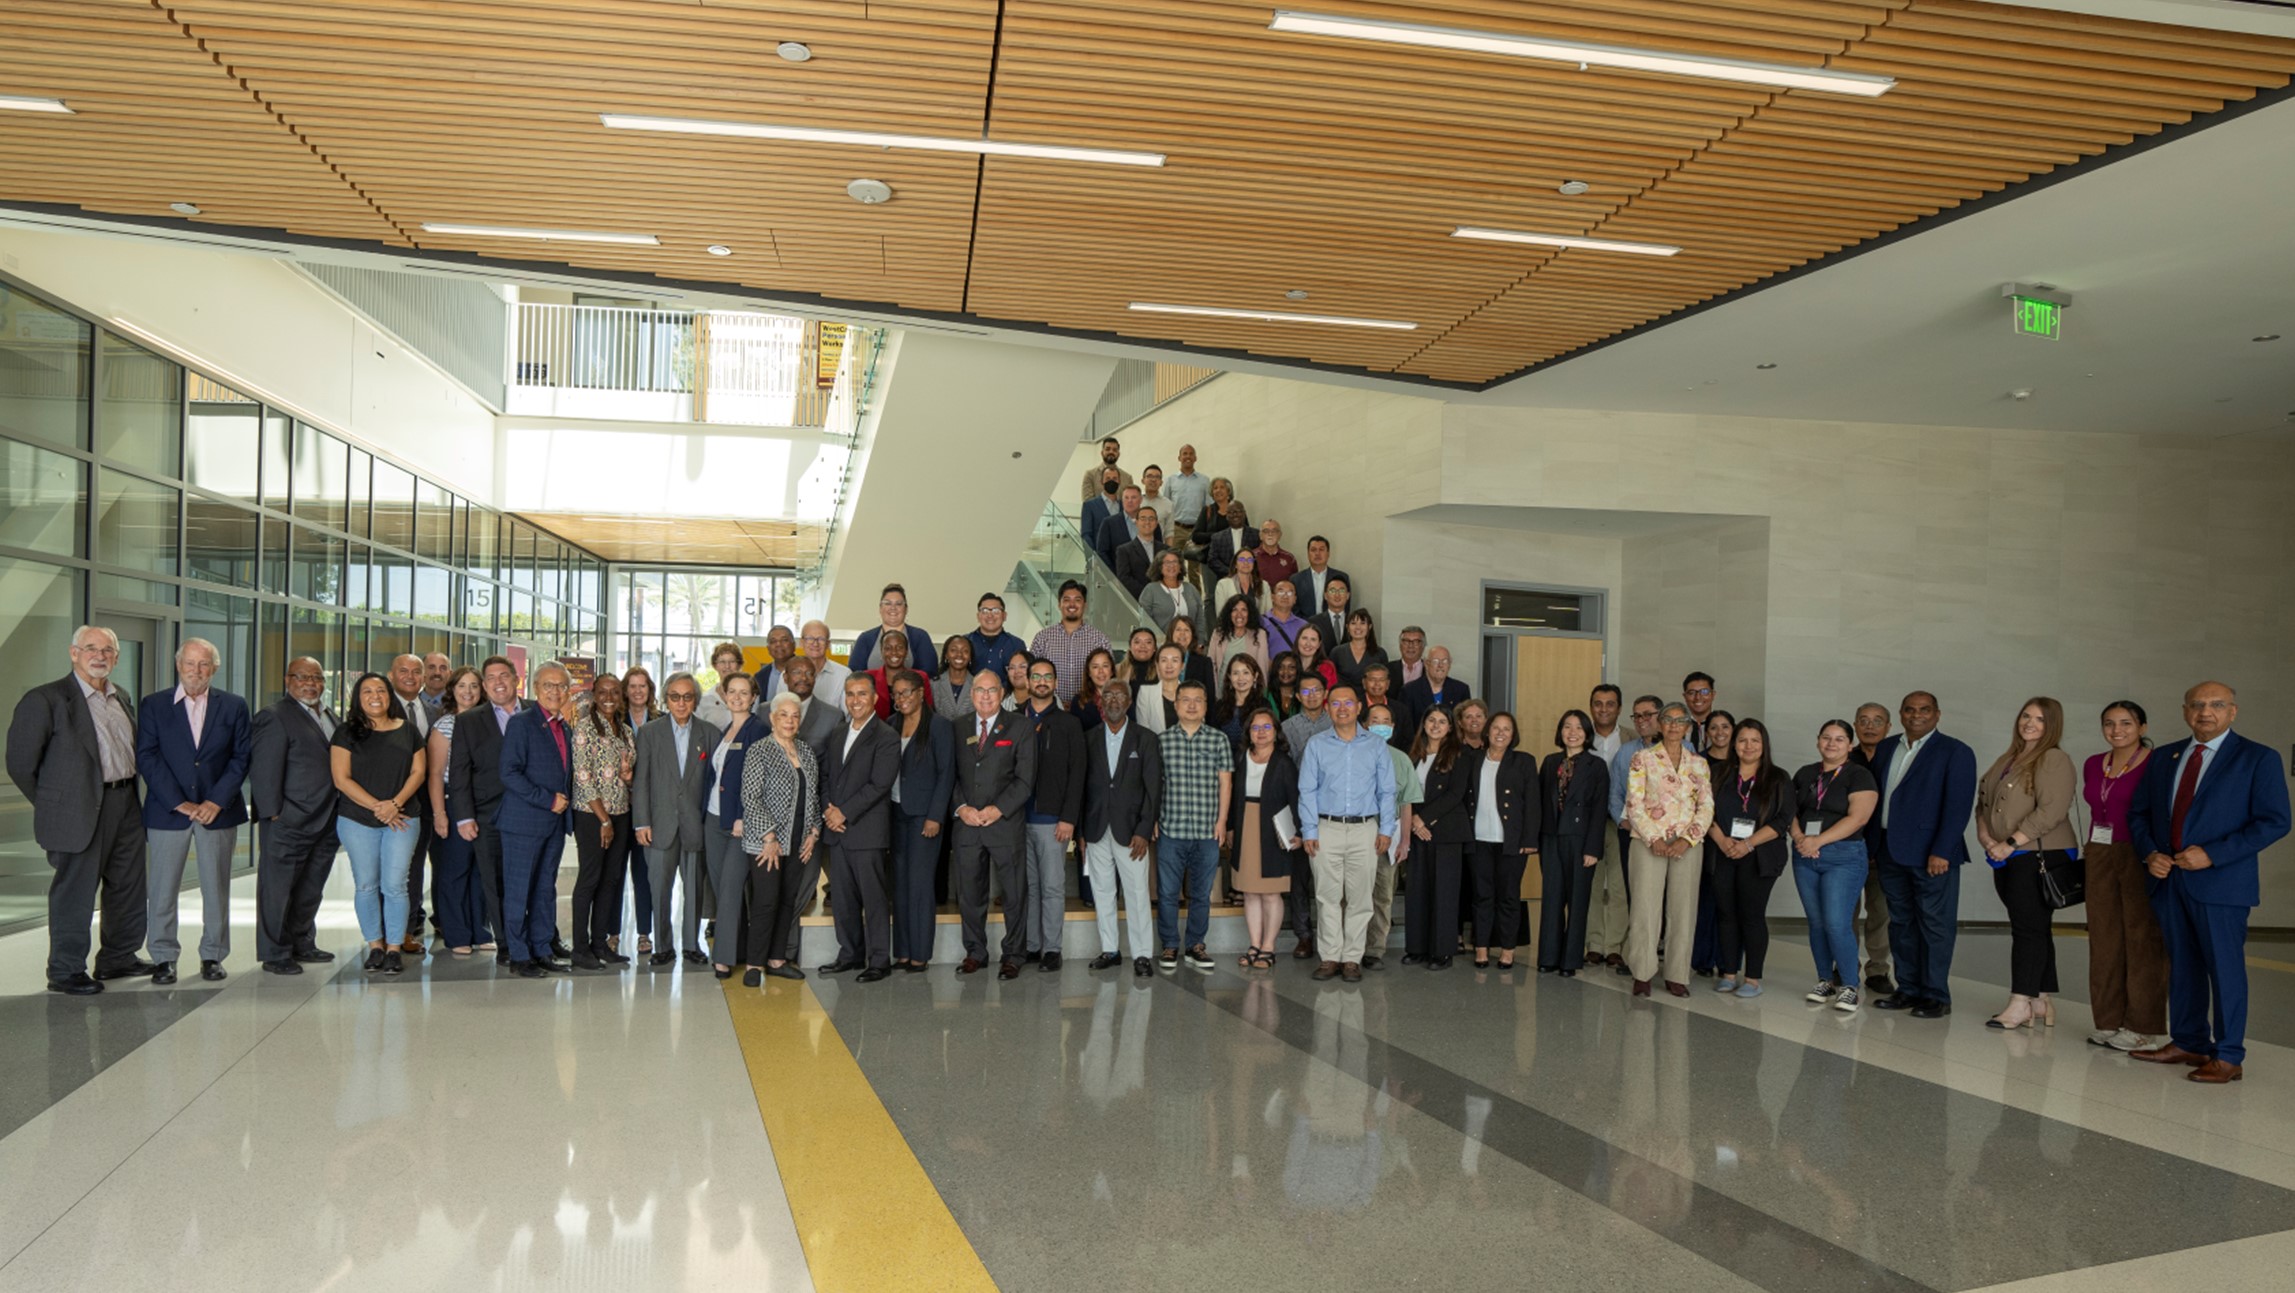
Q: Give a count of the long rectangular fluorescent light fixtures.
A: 6